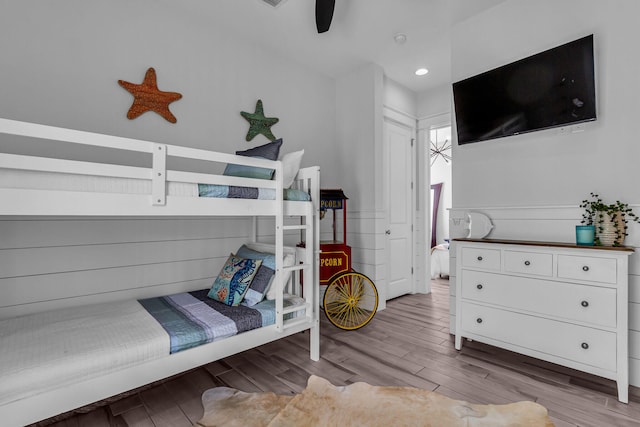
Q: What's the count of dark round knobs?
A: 7